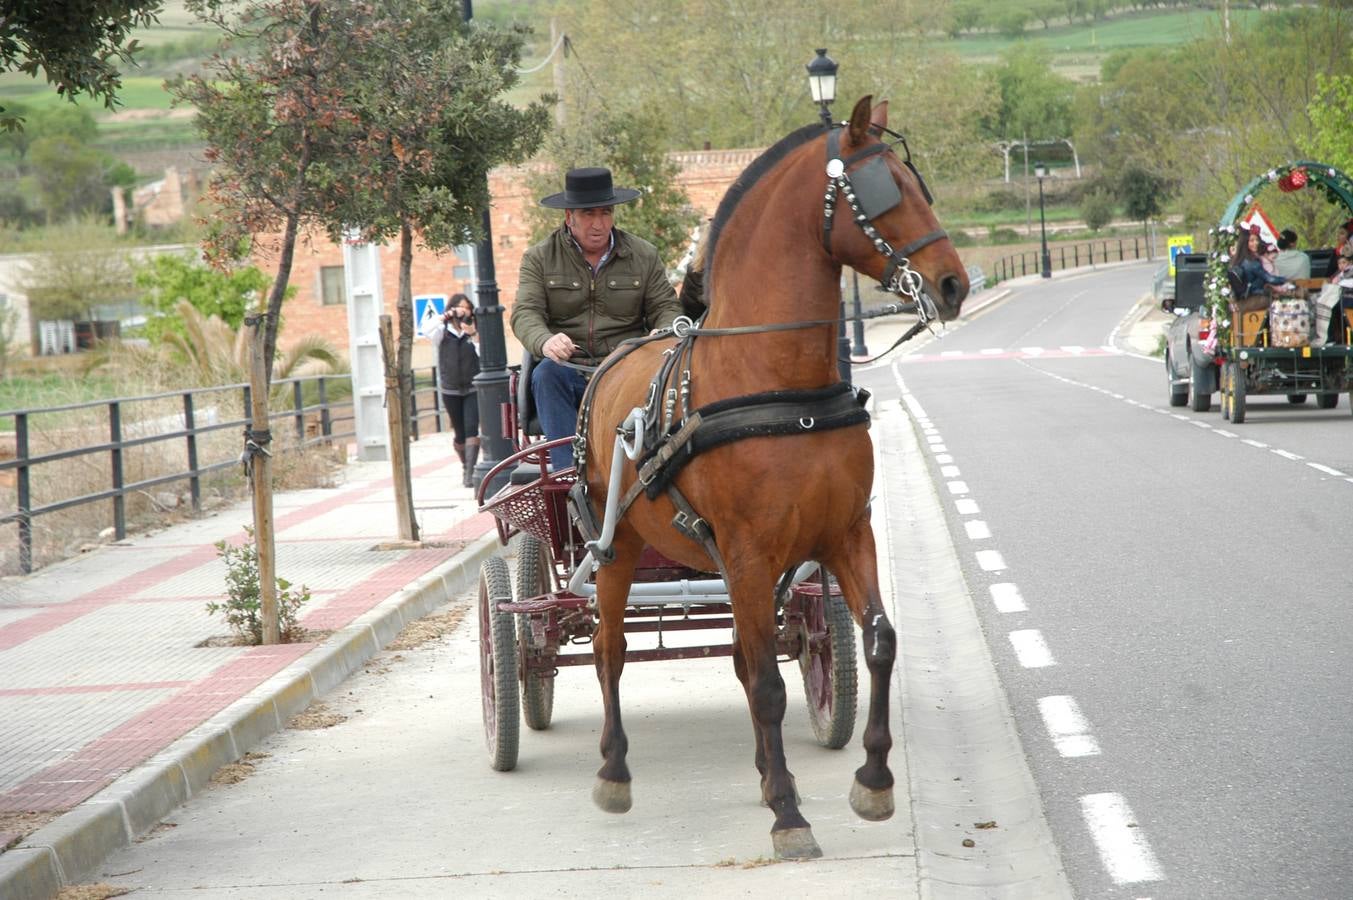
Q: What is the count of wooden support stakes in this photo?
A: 2